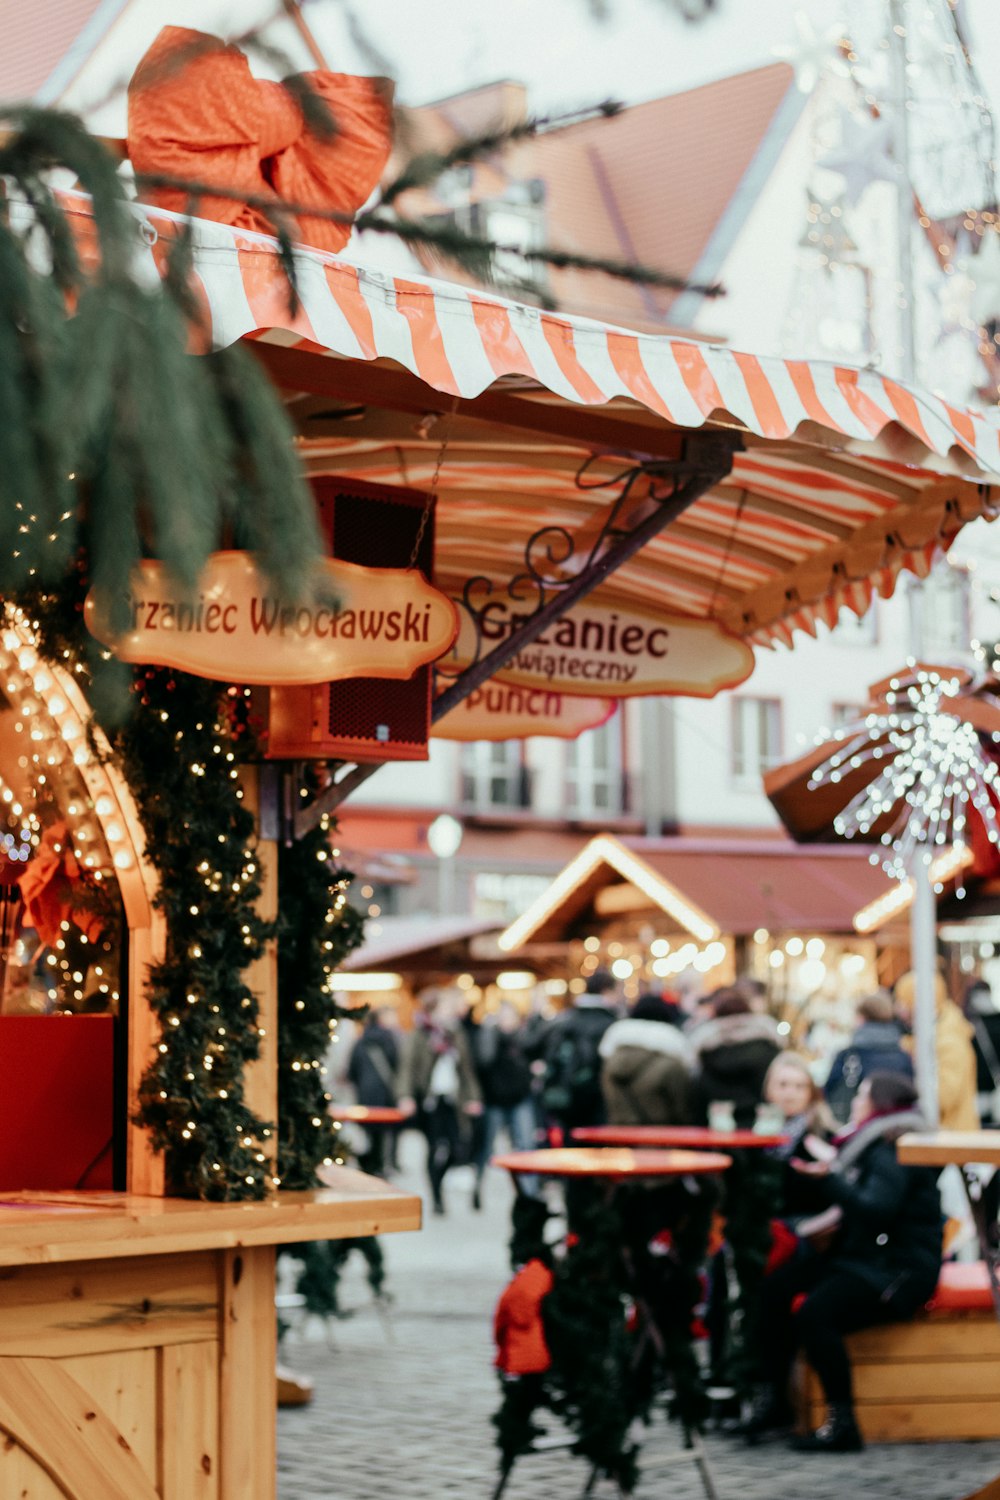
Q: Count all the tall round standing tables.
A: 3